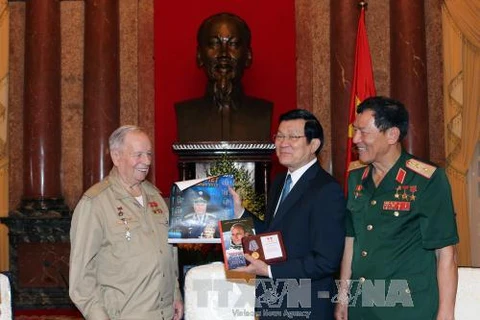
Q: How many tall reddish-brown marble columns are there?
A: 4